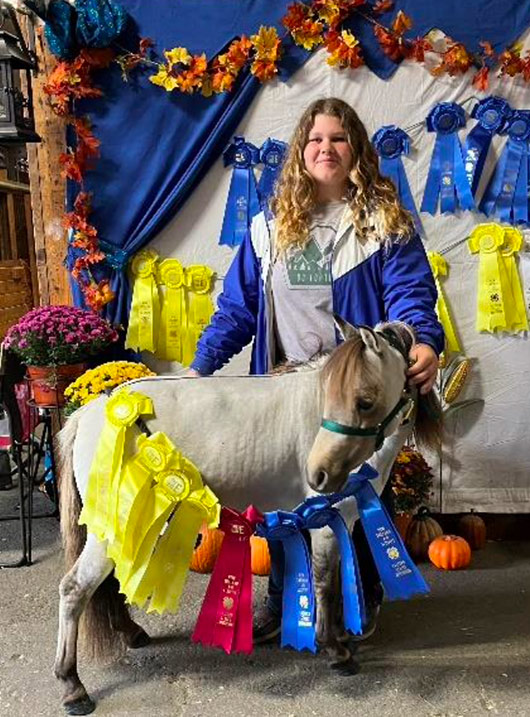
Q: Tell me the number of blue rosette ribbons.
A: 9